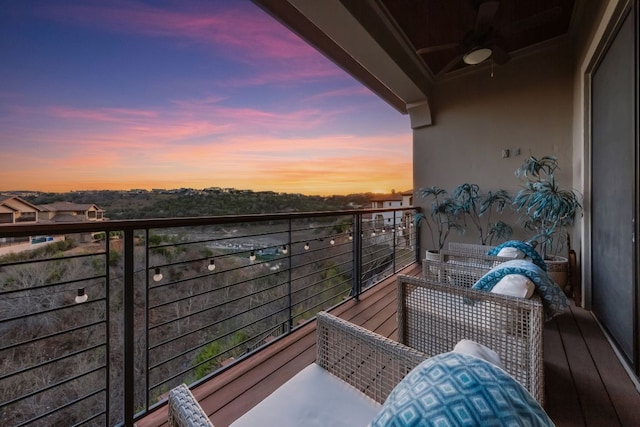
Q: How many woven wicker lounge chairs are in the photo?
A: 3